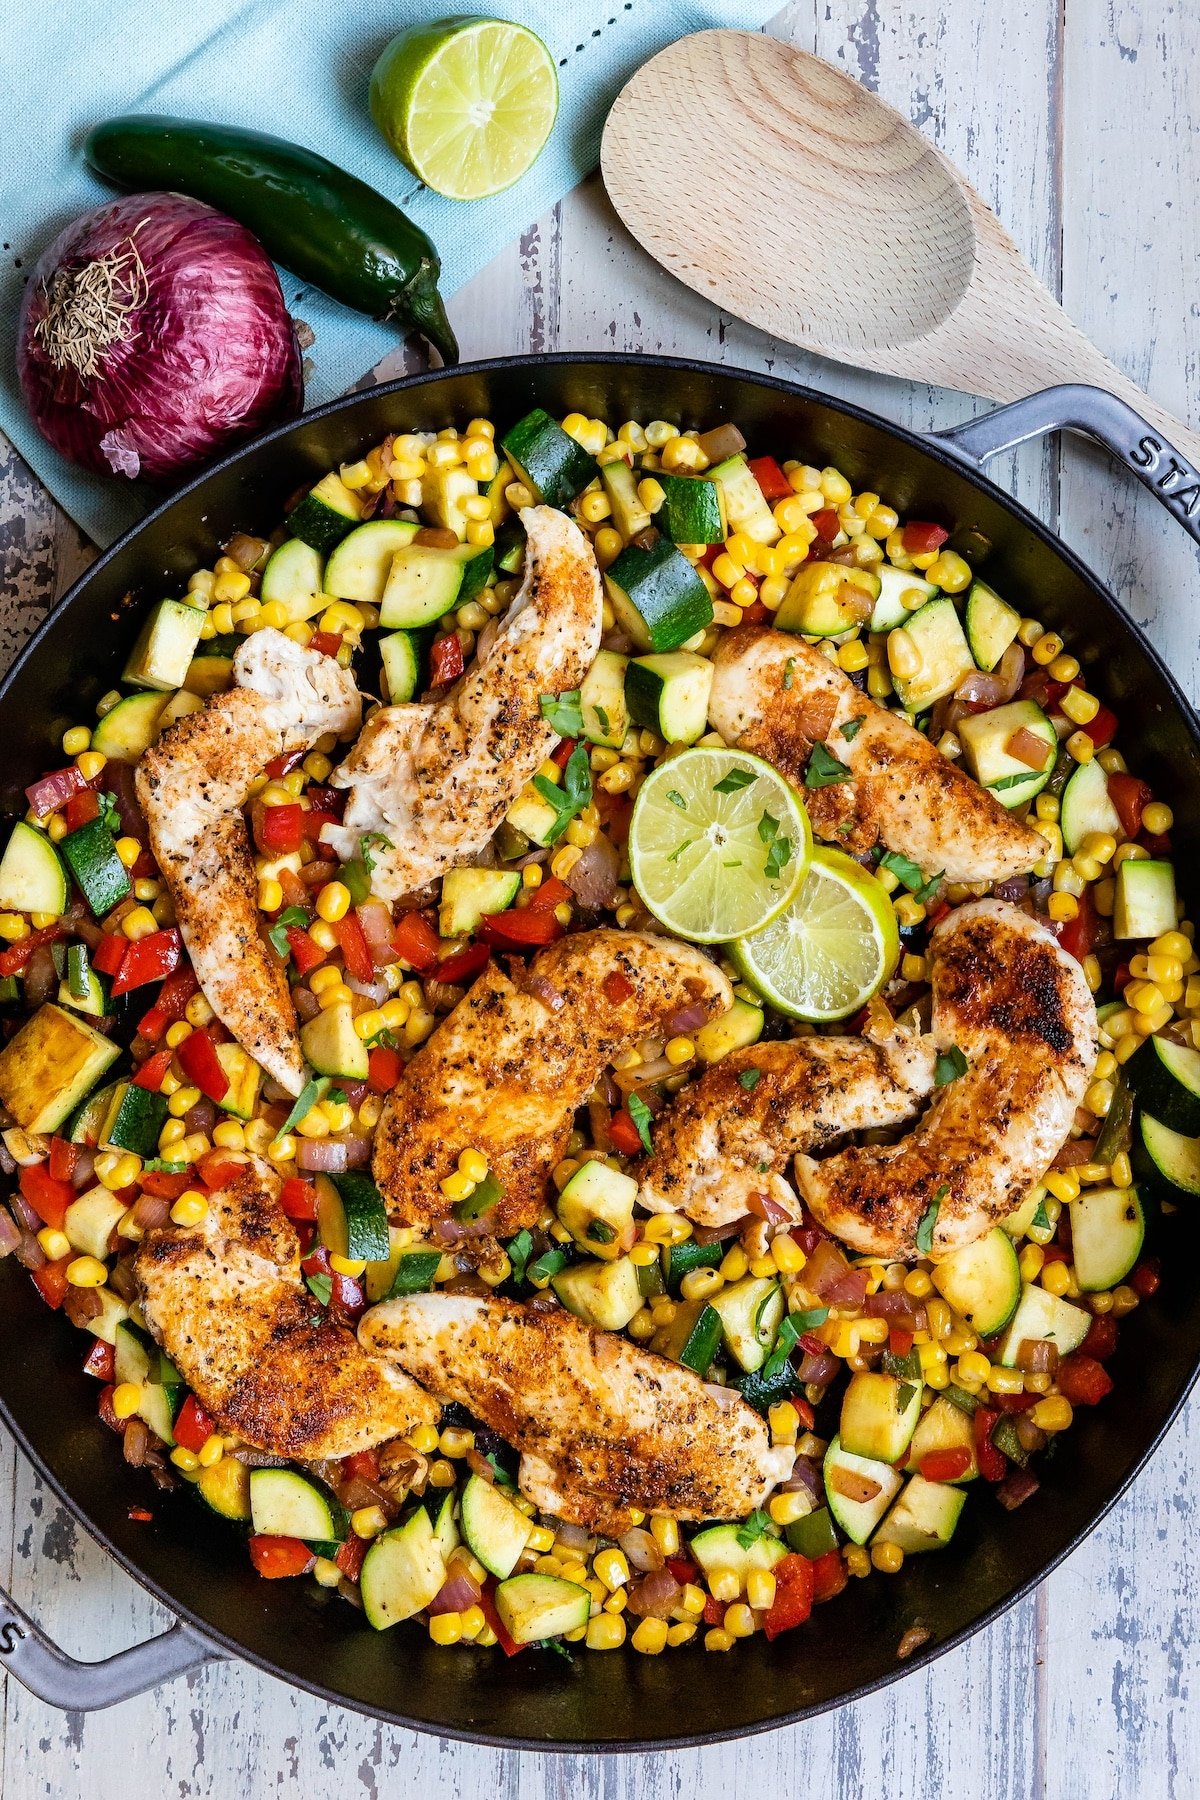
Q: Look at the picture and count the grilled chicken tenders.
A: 8